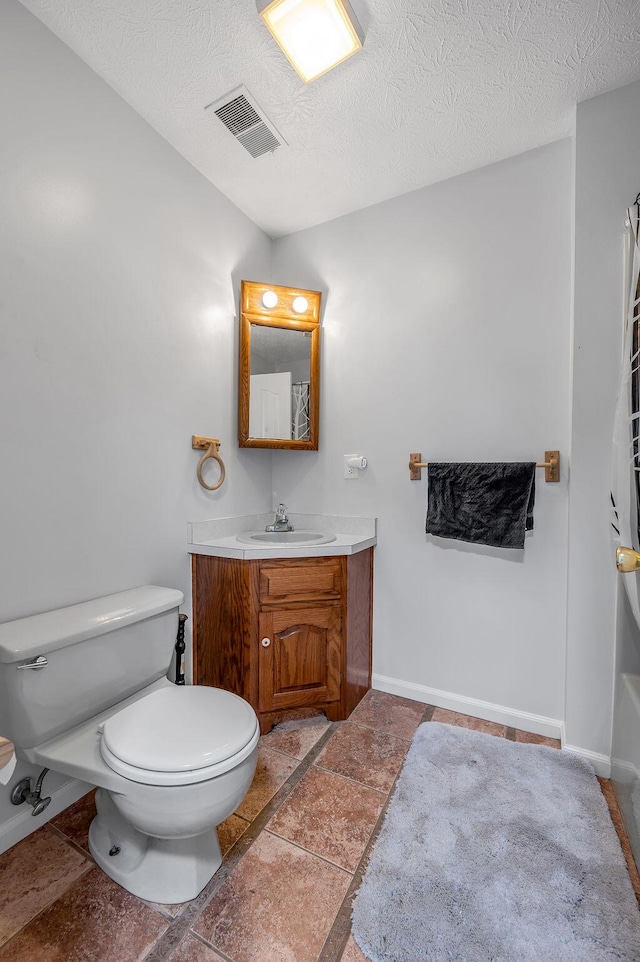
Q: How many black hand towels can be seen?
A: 1